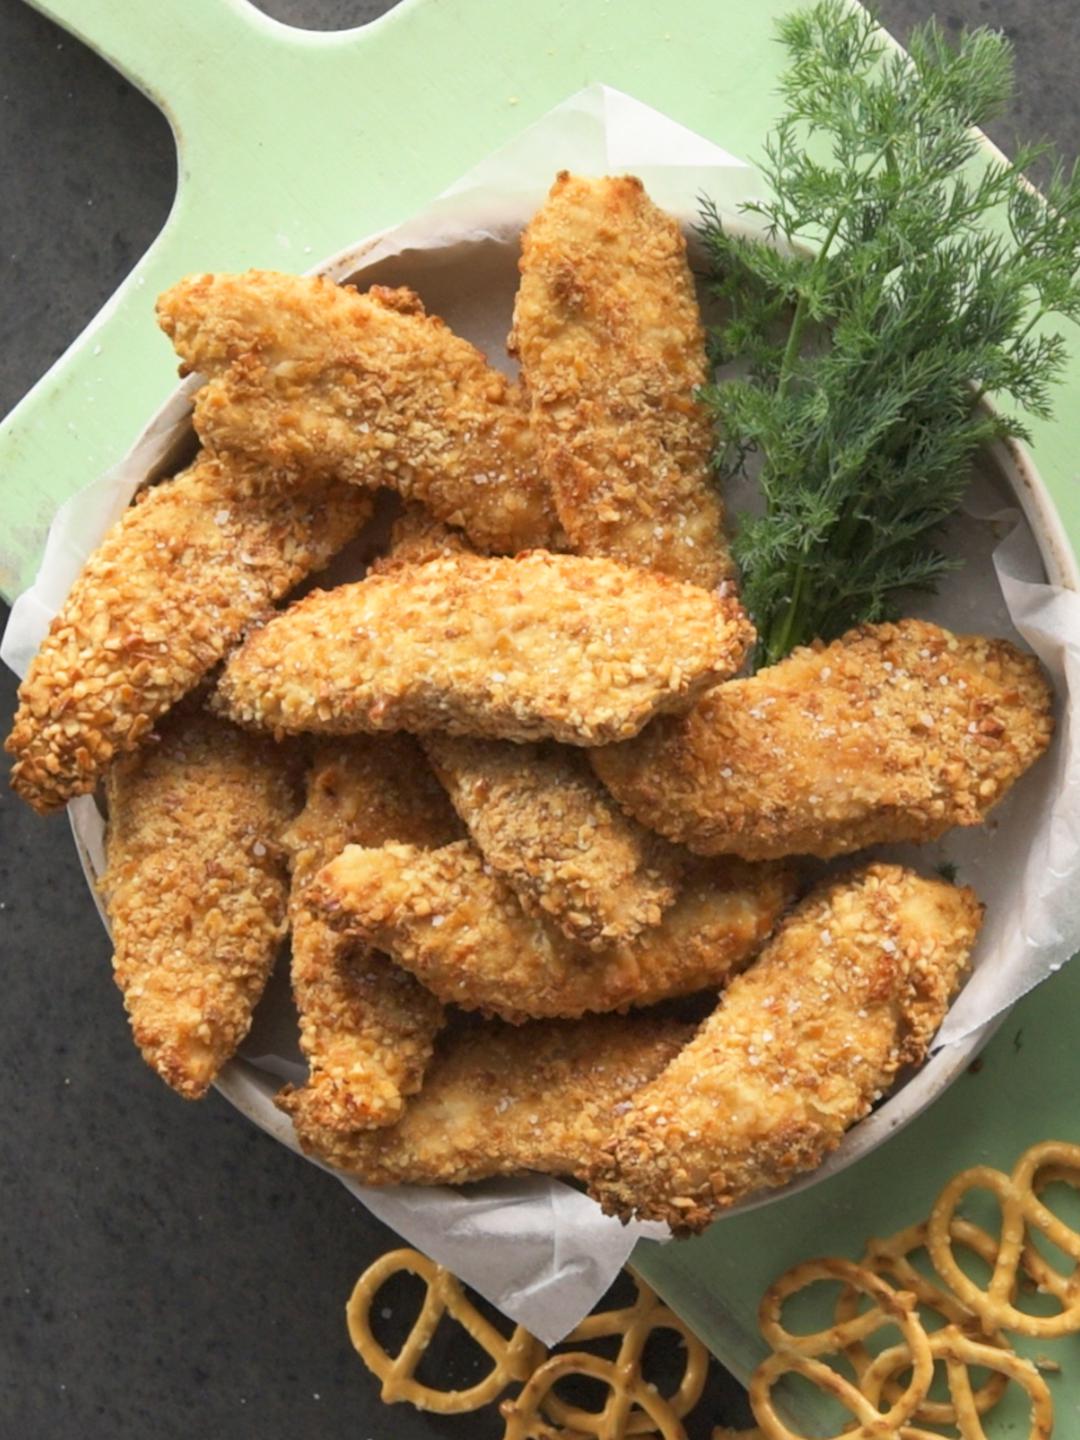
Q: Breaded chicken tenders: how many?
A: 11